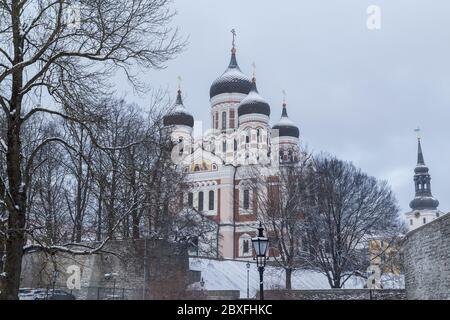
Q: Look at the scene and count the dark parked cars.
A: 1